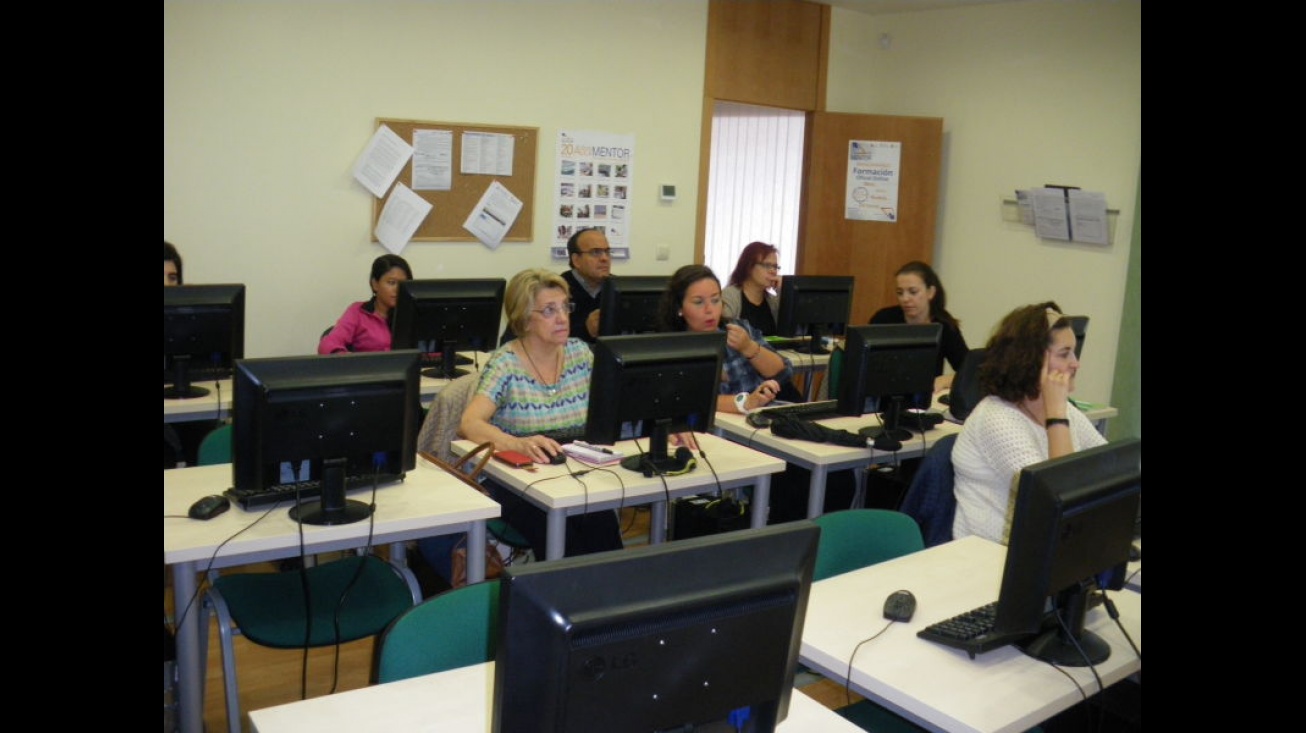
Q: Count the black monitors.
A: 10